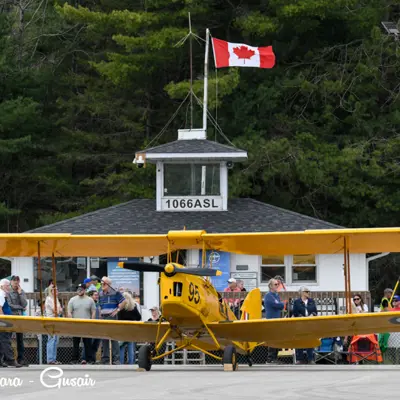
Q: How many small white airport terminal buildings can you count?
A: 1